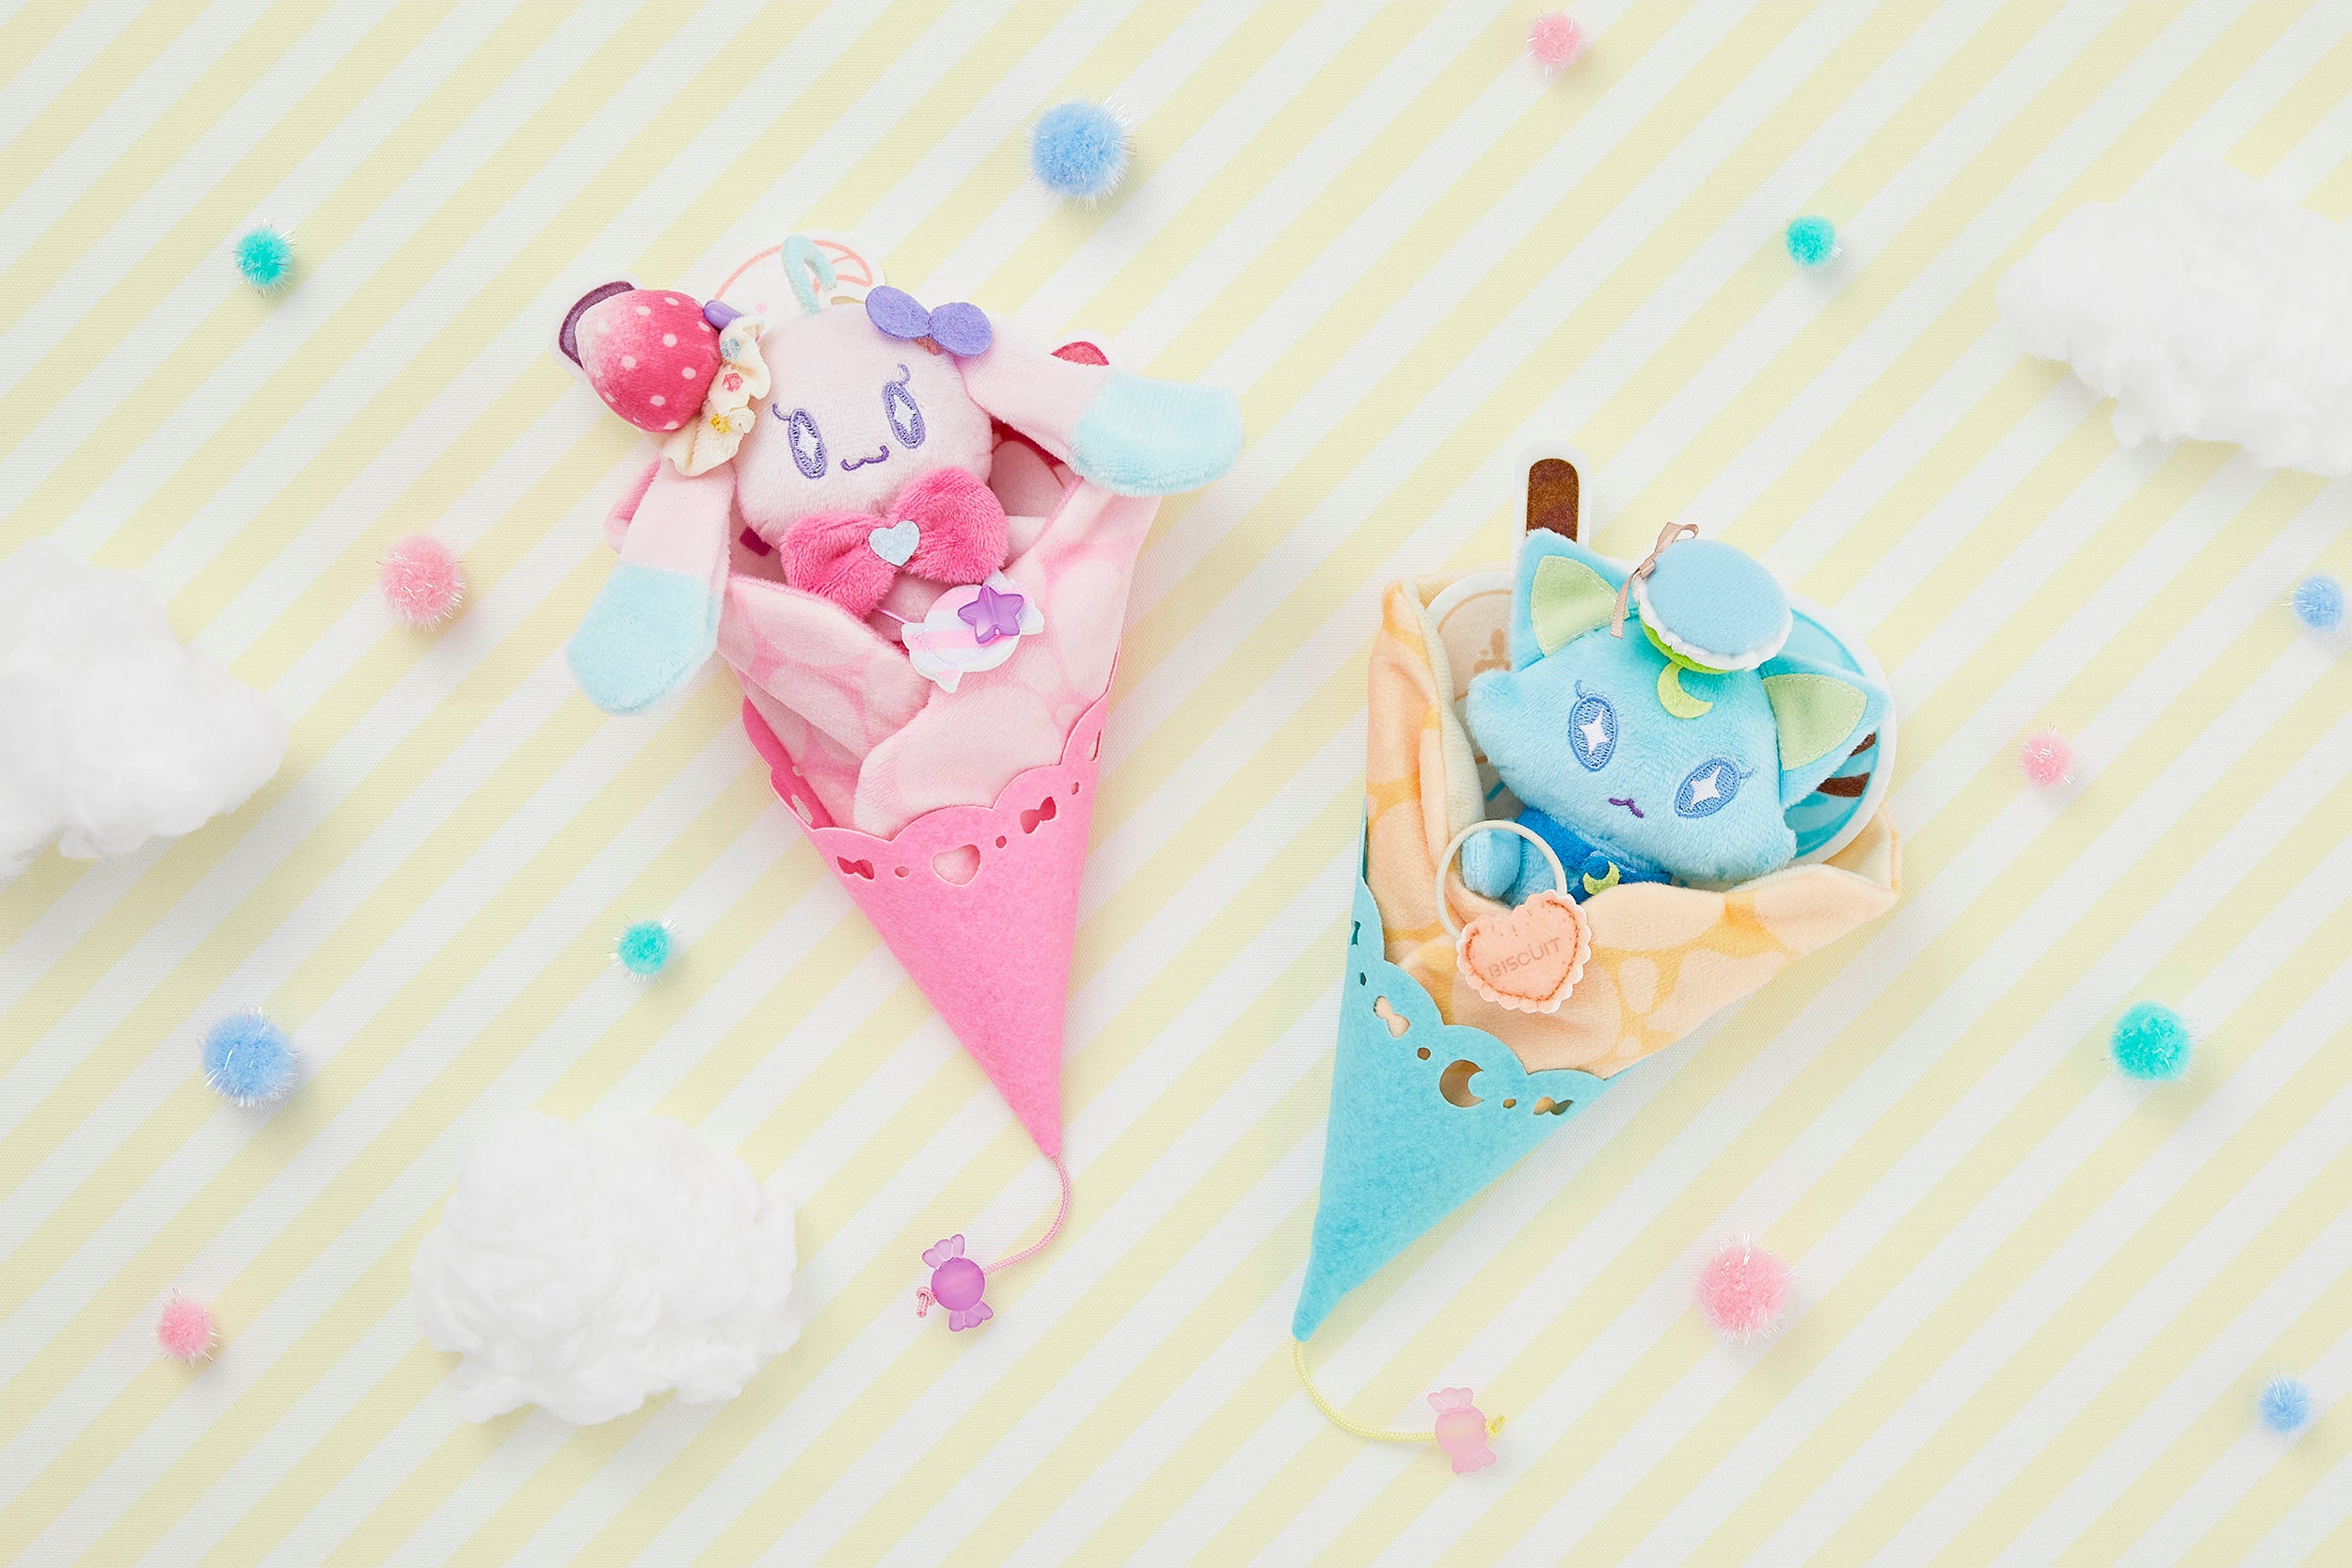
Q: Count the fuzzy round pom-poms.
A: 13